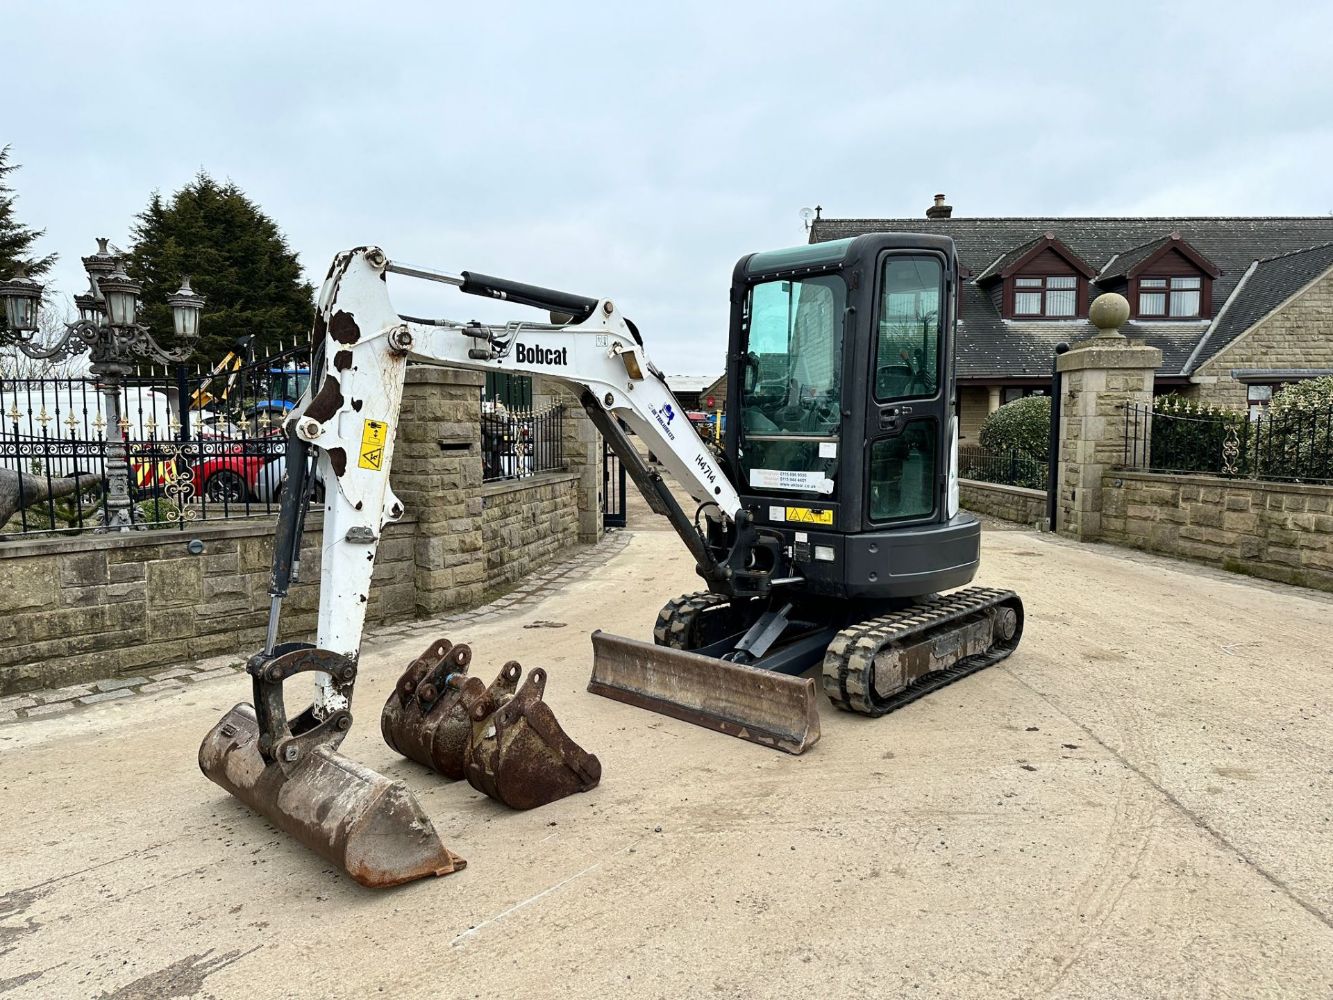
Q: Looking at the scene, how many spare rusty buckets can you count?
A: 2